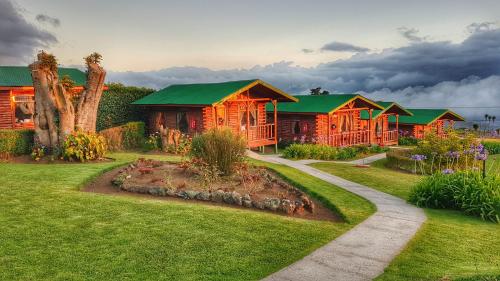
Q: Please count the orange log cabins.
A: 5